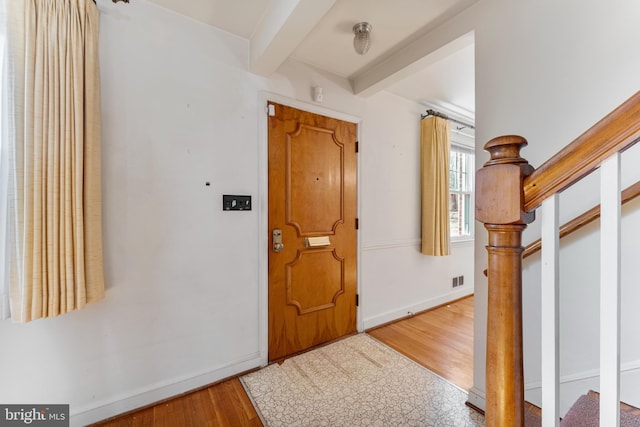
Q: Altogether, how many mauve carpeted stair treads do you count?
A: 2